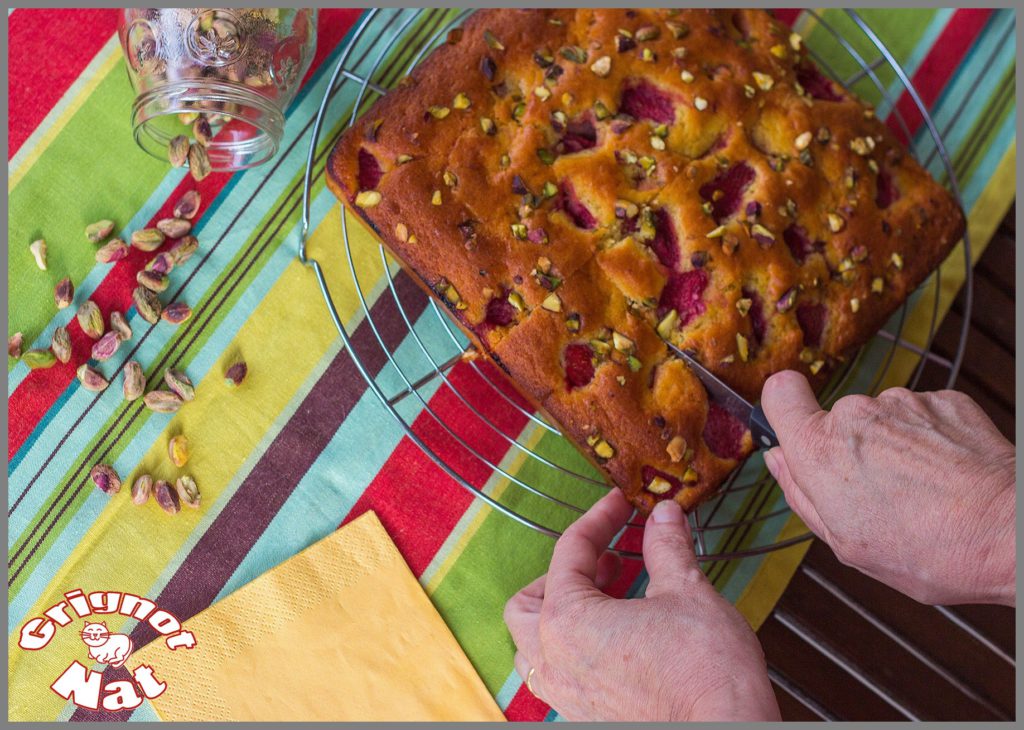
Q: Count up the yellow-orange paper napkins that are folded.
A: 1